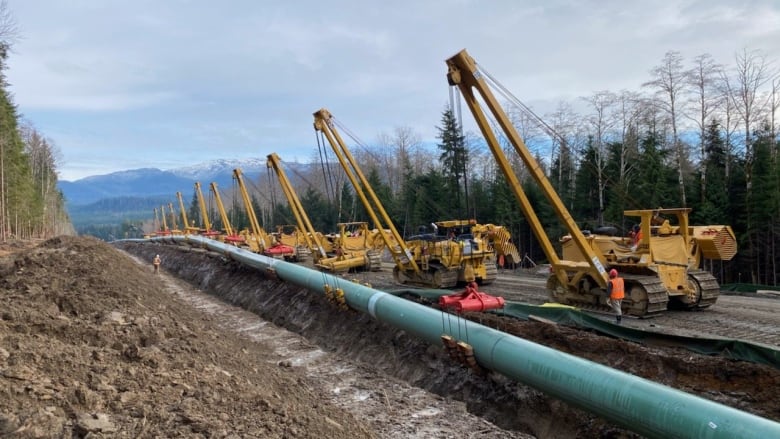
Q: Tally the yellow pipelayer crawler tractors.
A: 10